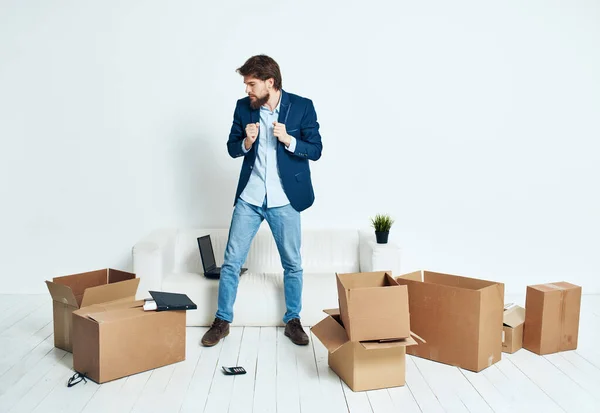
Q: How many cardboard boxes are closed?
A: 2